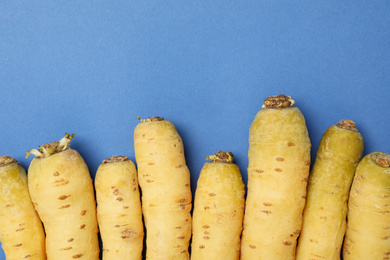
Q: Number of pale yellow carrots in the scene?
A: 8